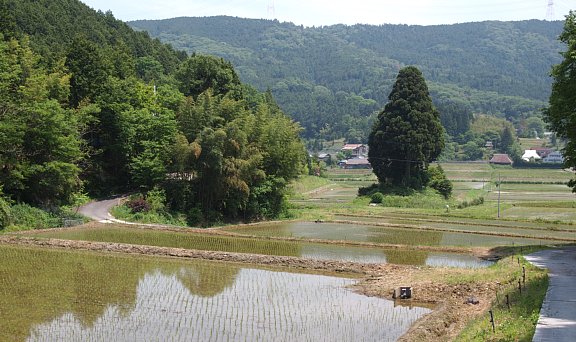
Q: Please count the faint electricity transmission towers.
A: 2